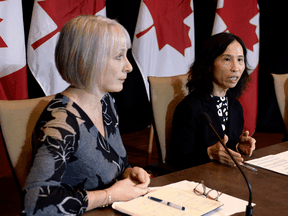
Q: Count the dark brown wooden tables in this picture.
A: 1